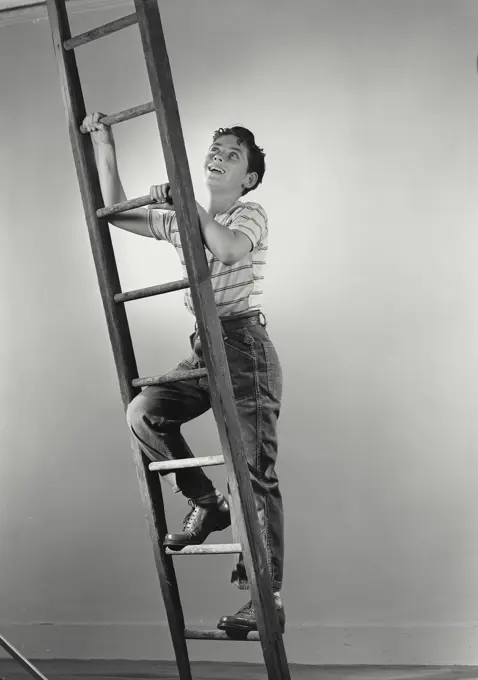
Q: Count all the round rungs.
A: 8